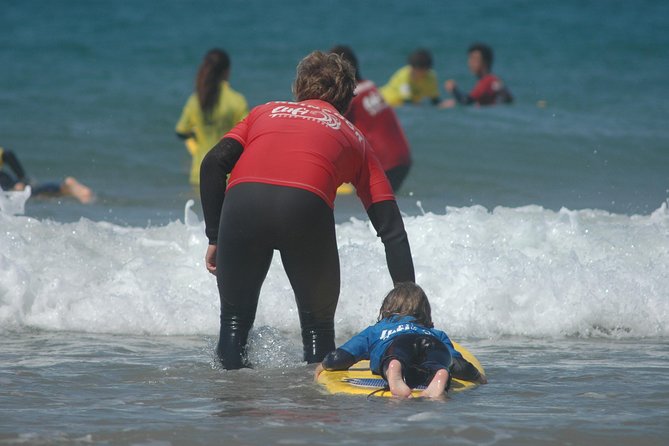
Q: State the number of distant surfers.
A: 5